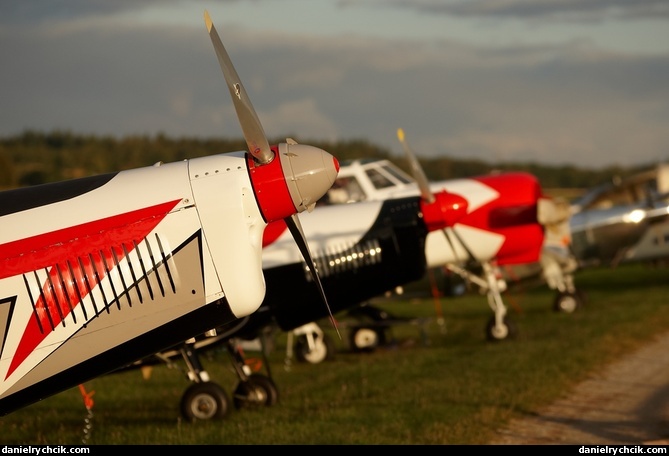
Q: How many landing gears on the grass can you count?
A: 6